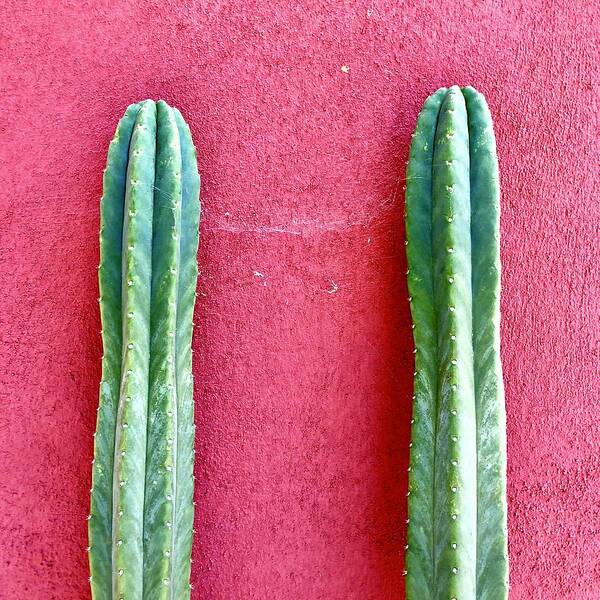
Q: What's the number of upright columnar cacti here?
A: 2